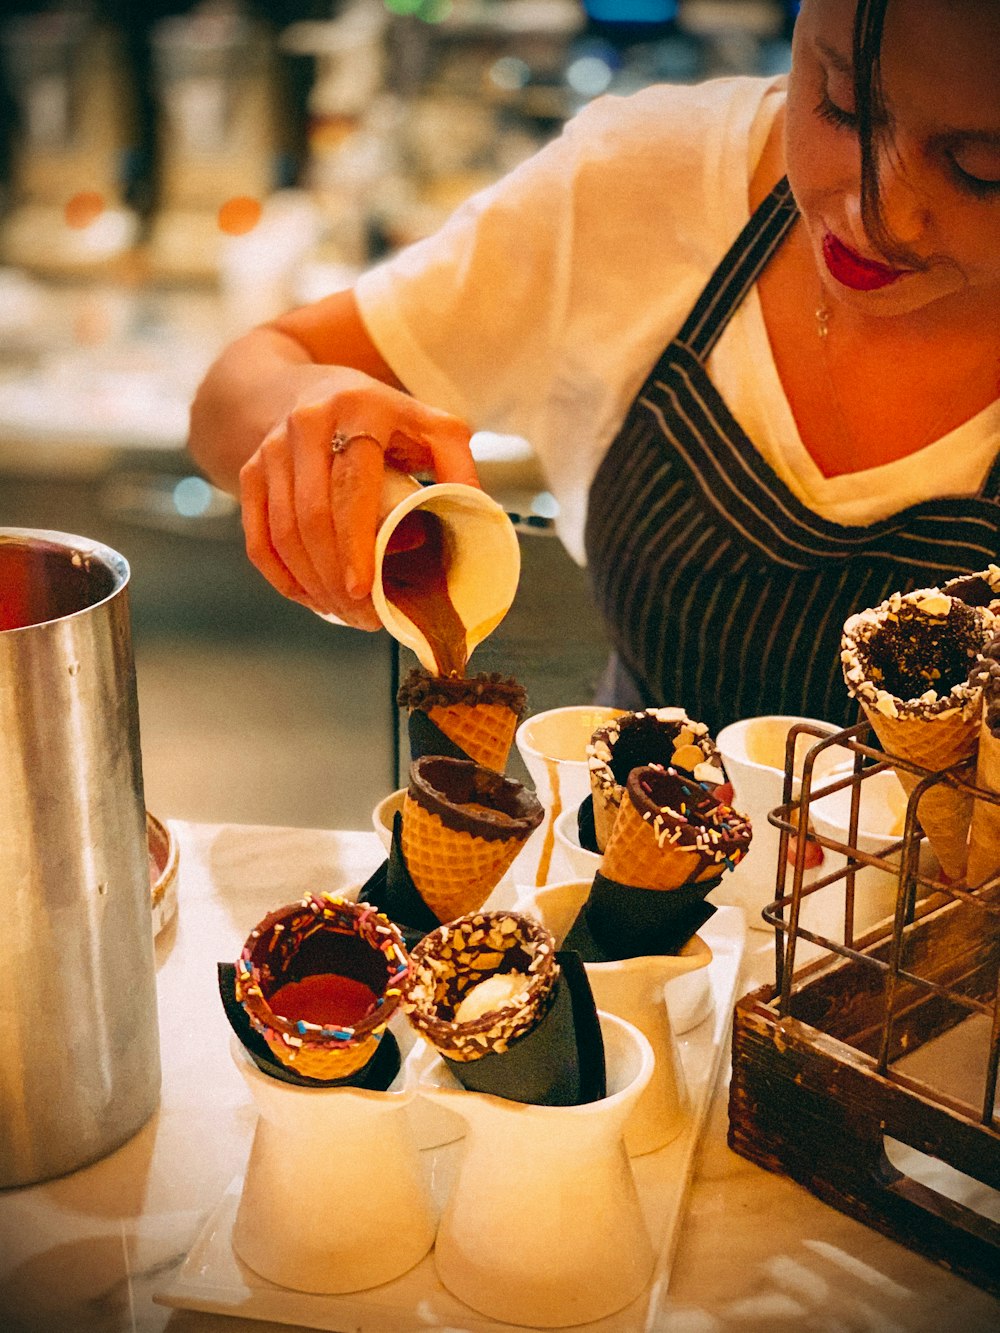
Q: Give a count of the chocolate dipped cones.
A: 9